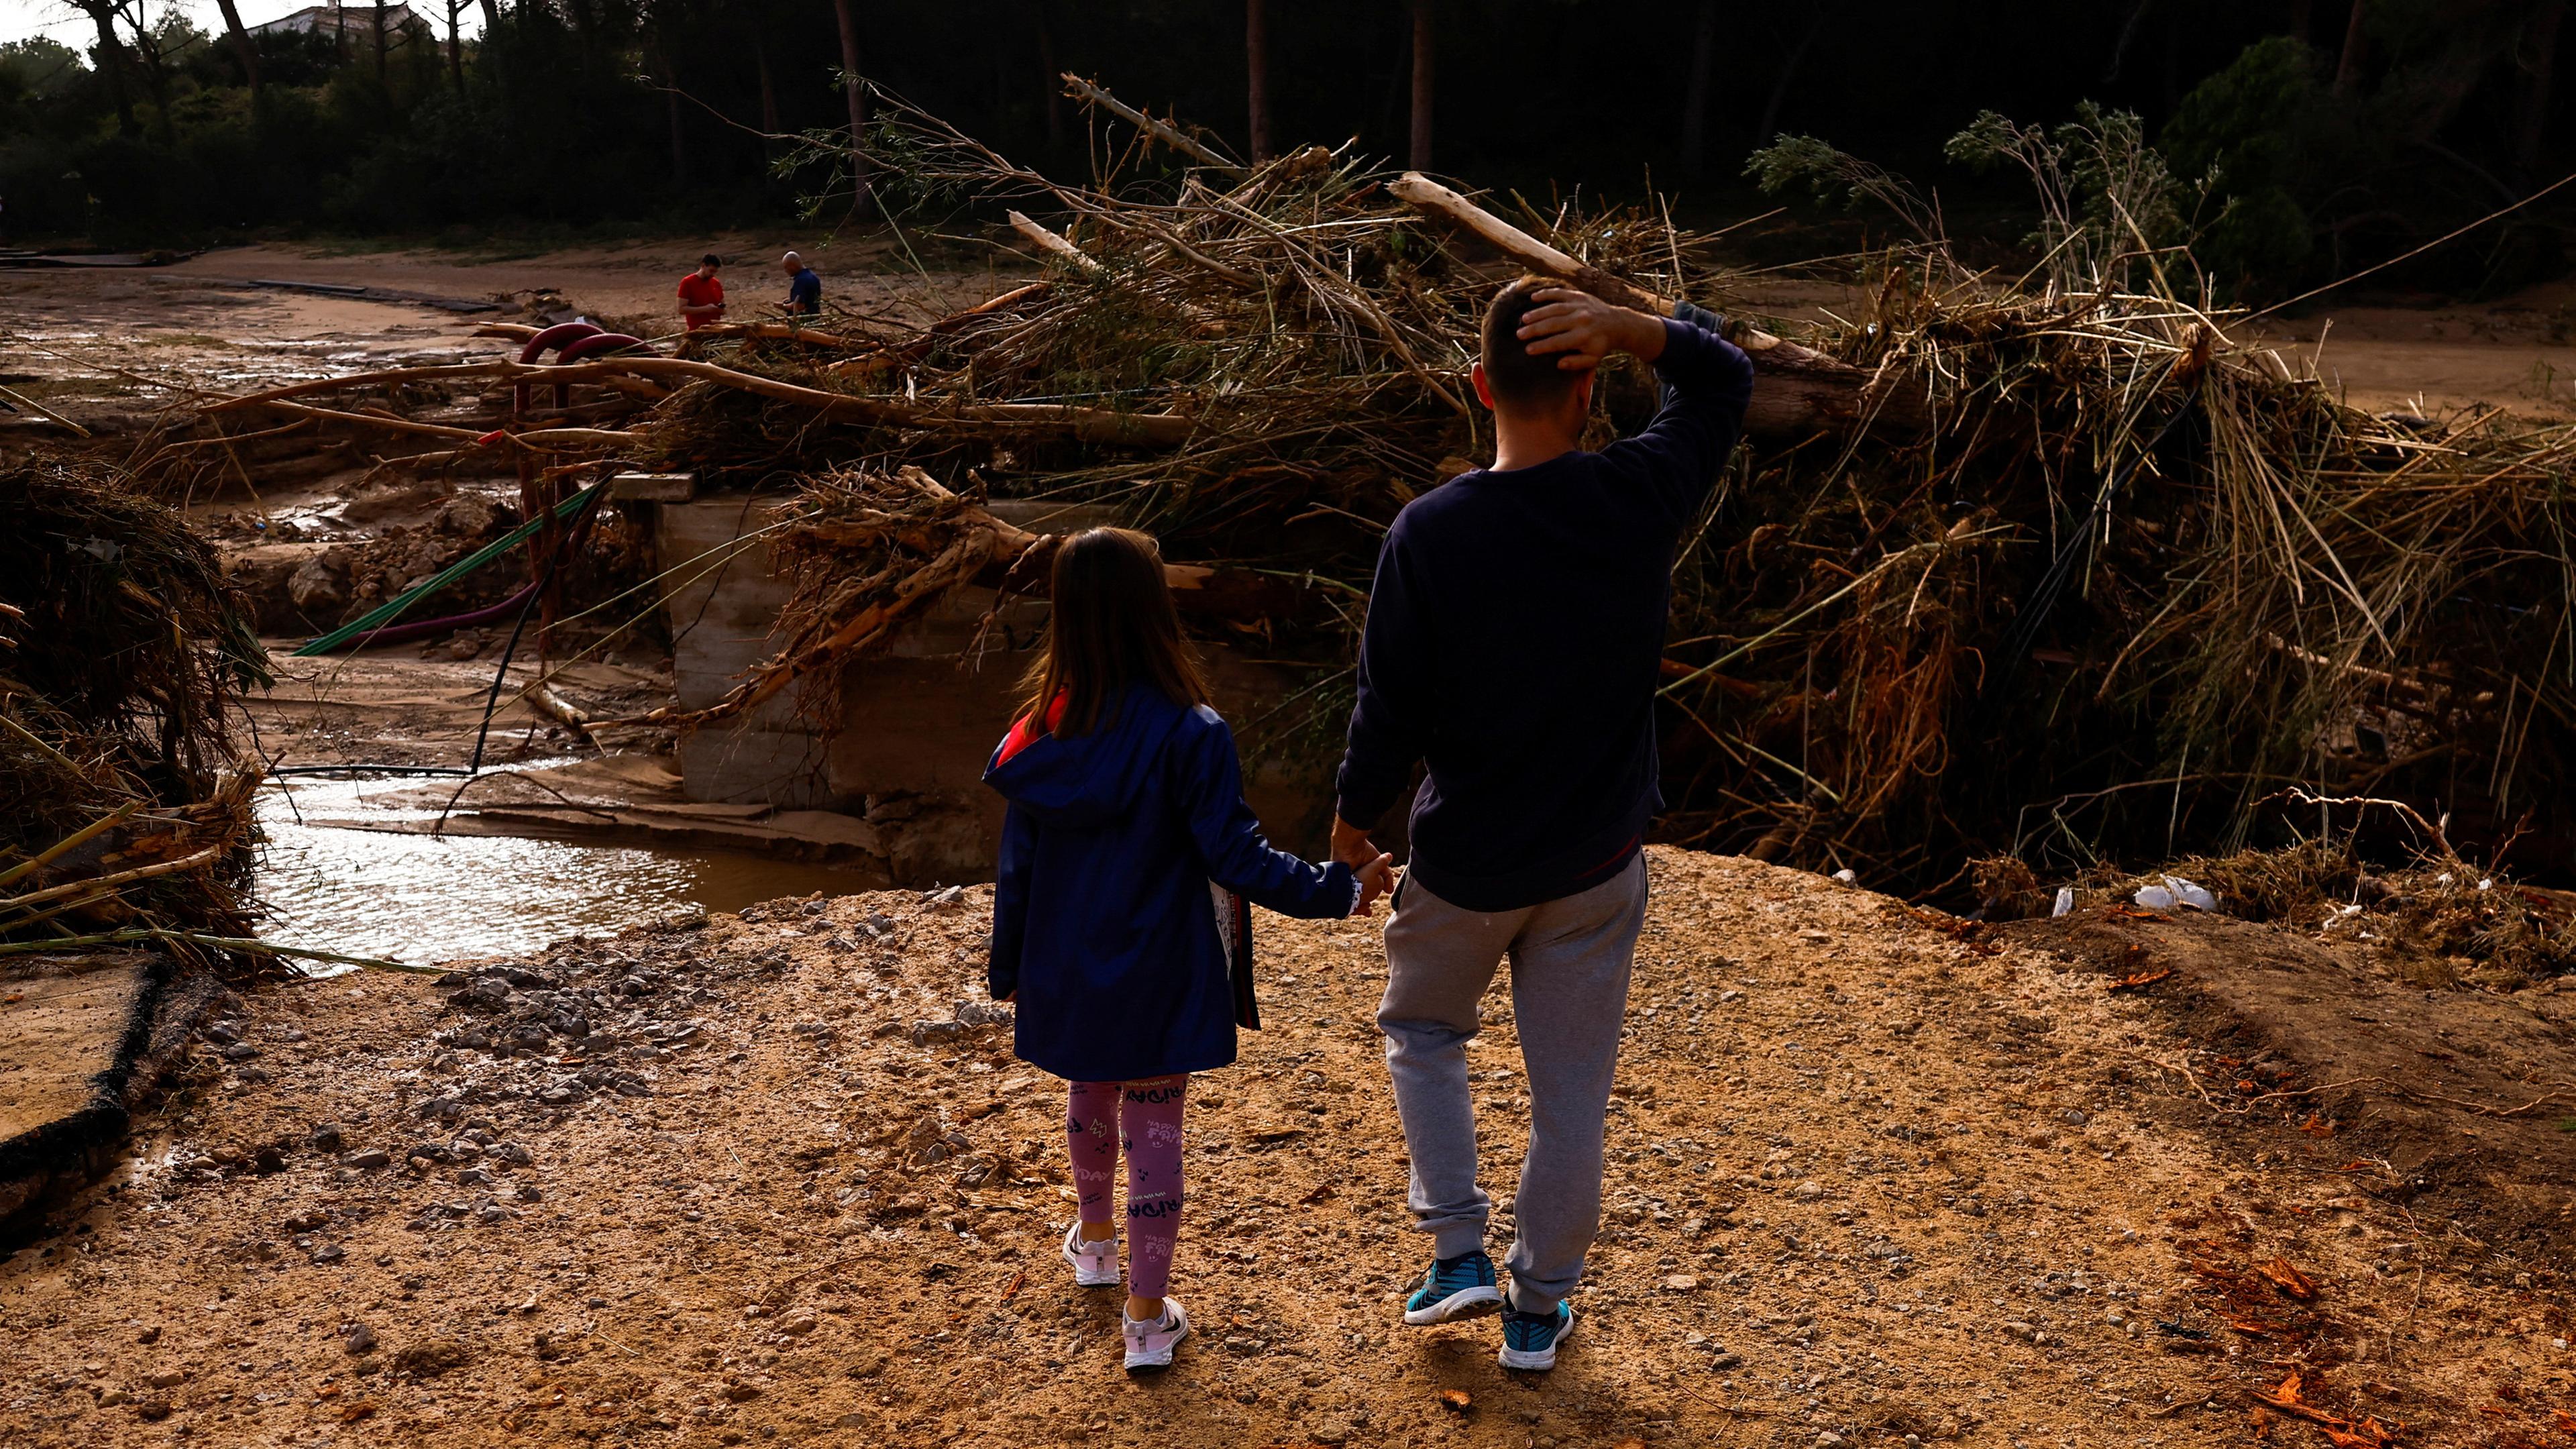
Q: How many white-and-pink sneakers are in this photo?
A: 2